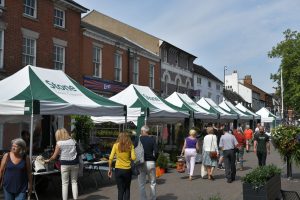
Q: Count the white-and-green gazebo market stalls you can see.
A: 7